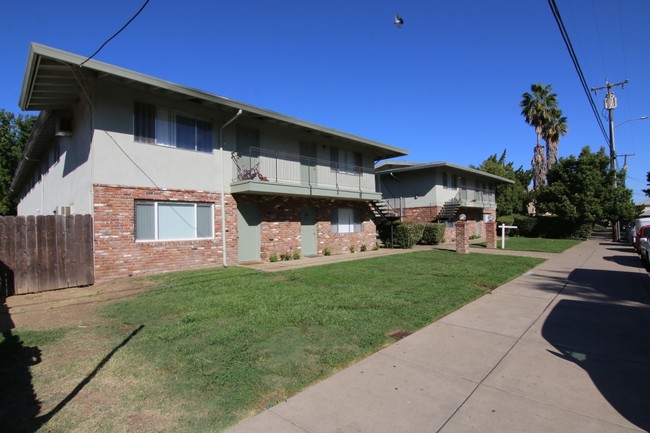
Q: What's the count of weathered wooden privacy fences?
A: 1